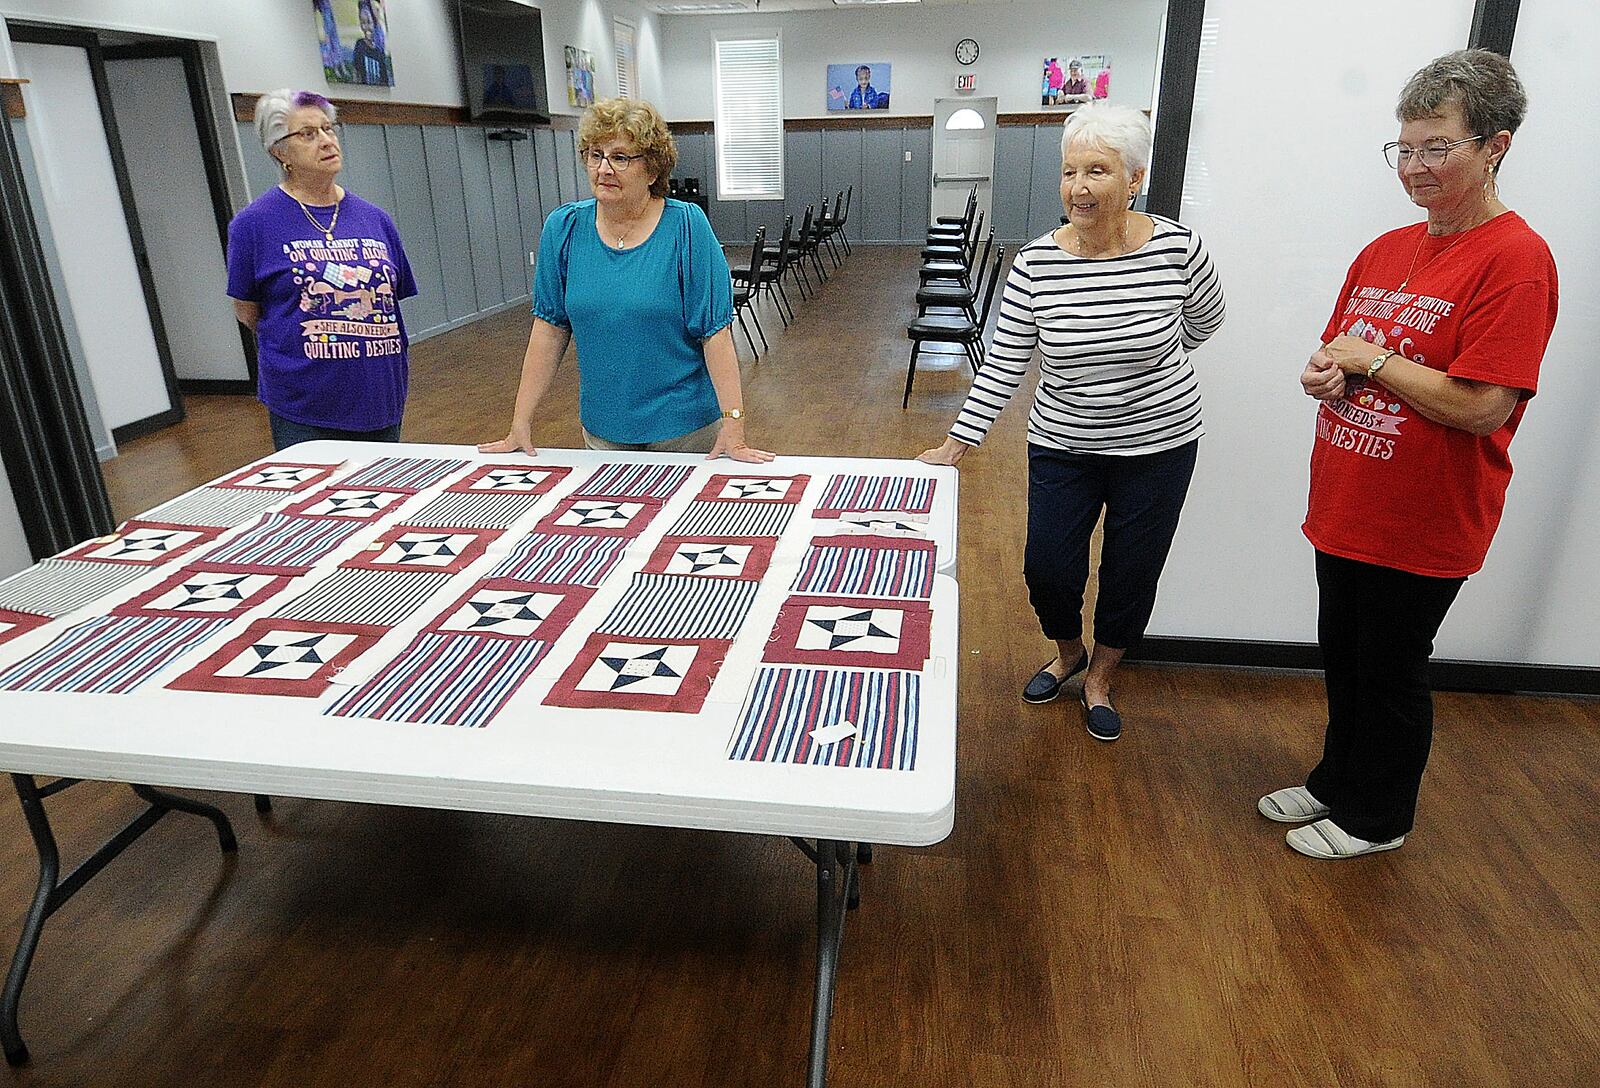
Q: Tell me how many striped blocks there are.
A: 15